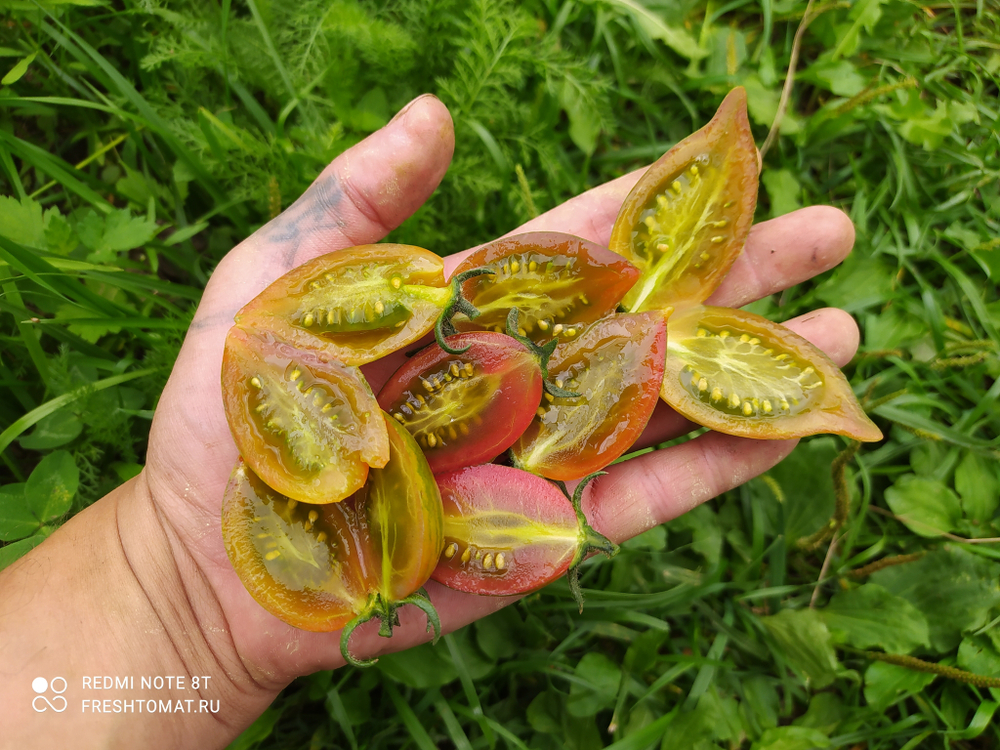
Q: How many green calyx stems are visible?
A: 4